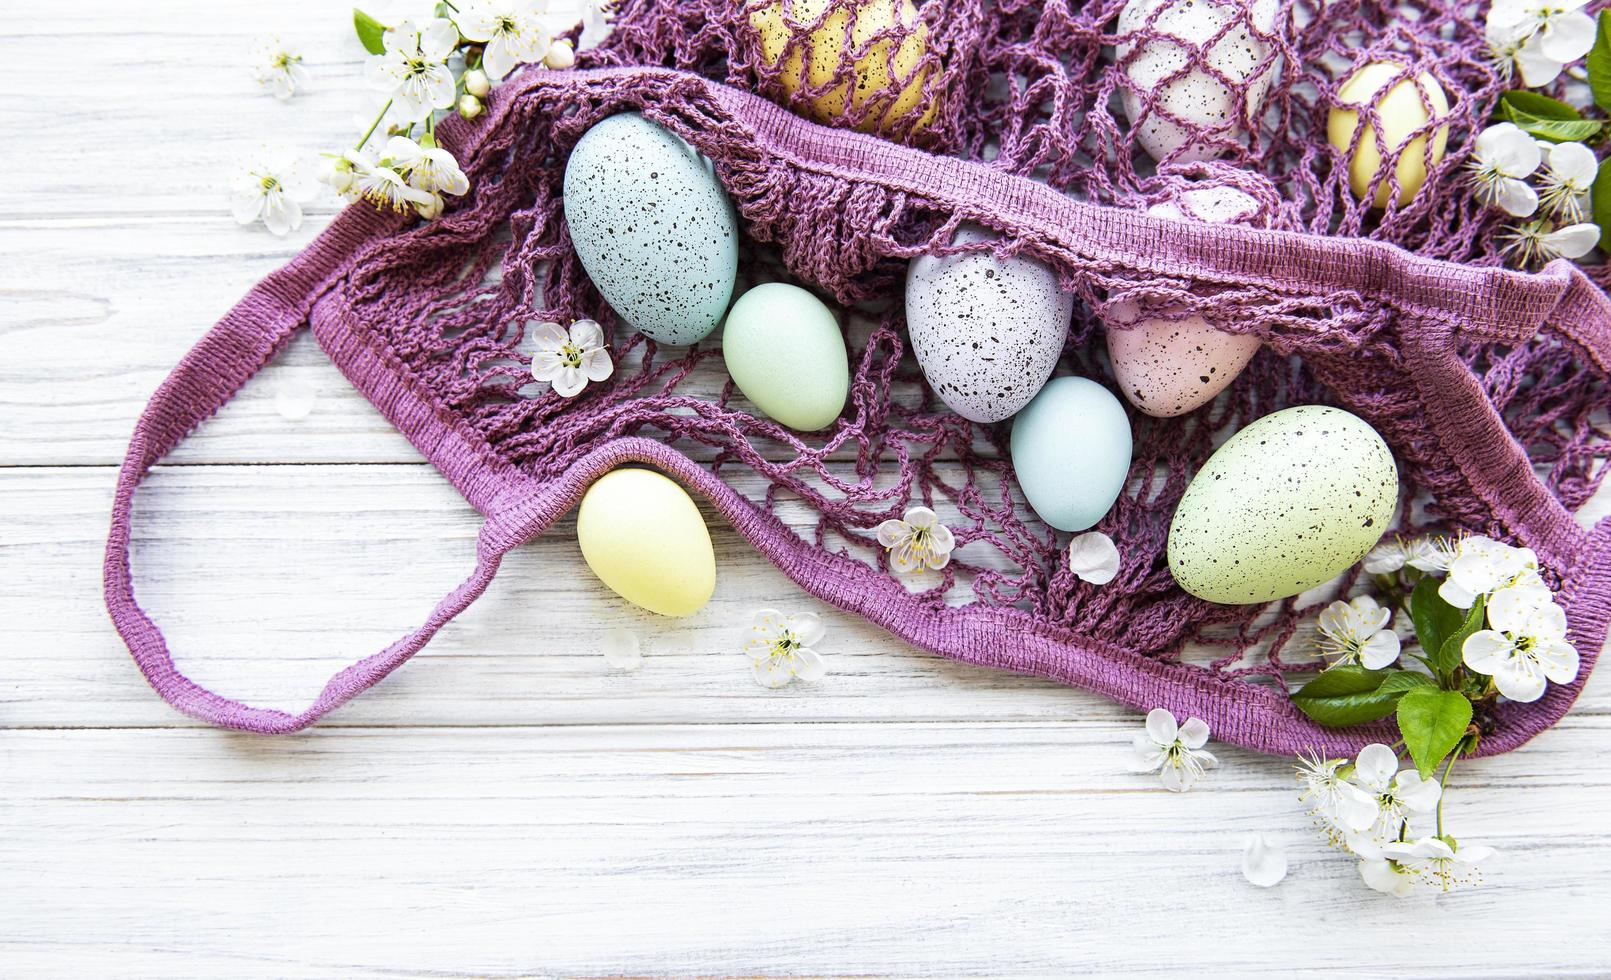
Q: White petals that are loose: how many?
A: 4